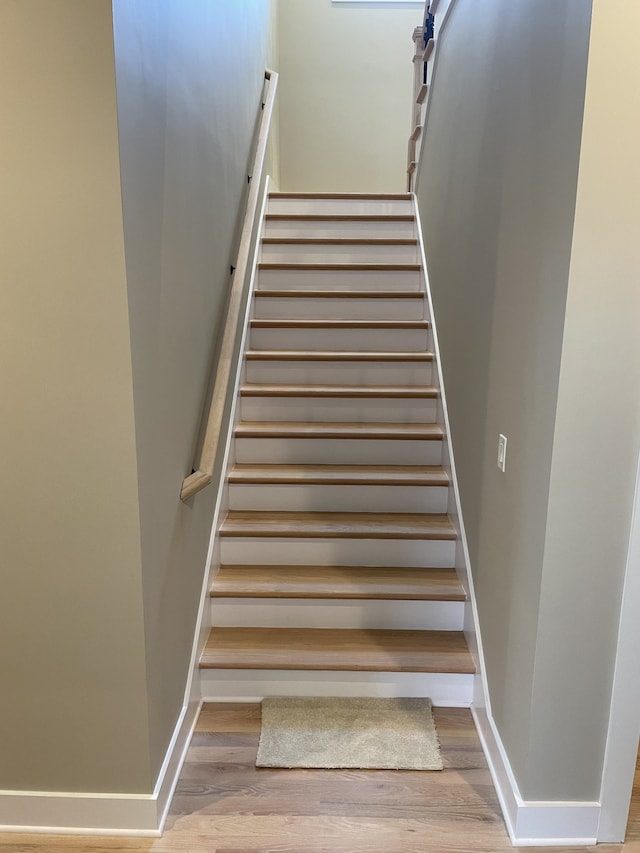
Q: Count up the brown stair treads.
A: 13